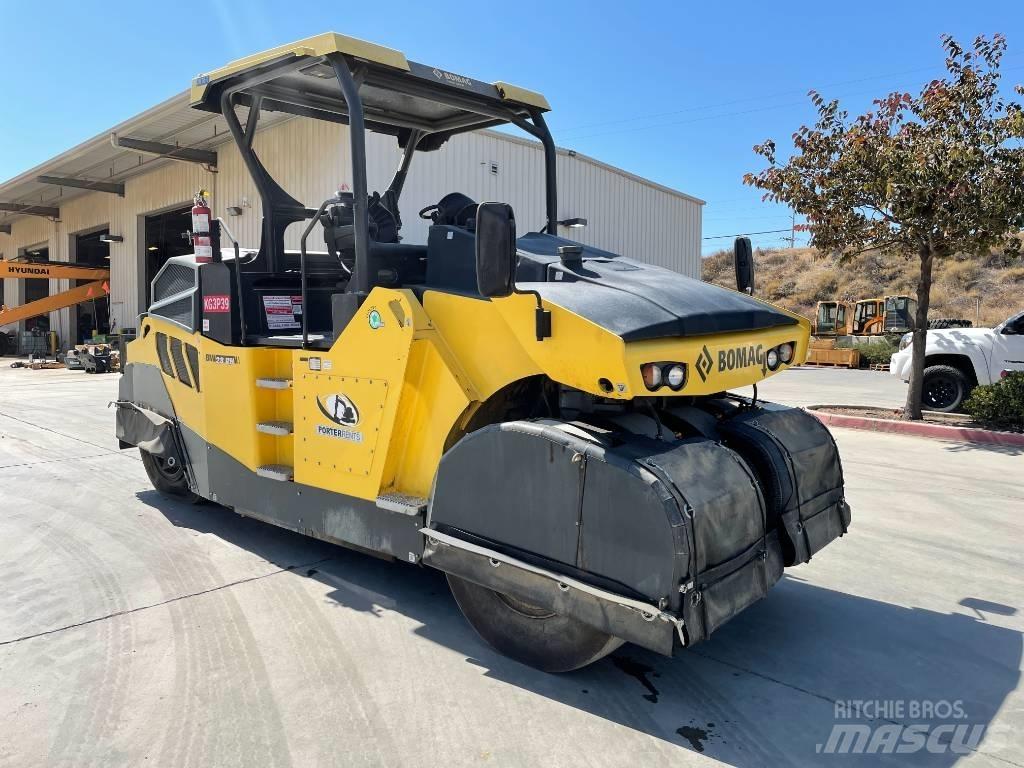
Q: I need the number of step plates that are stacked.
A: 3